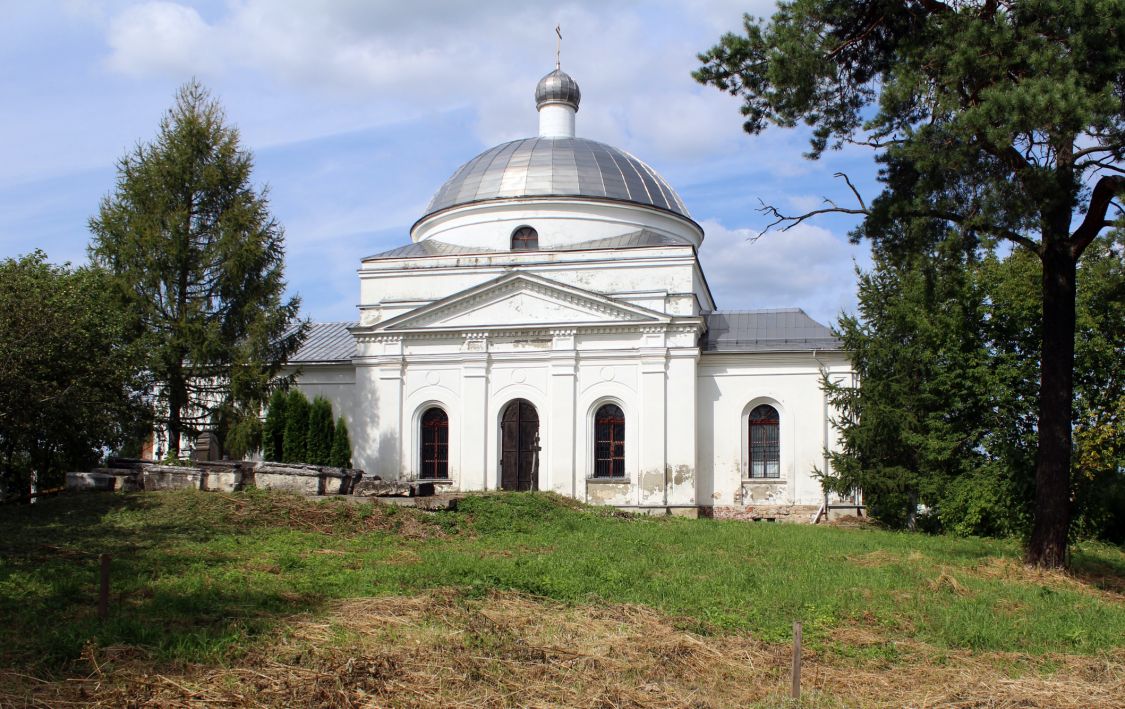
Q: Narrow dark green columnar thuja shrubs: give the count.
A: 4